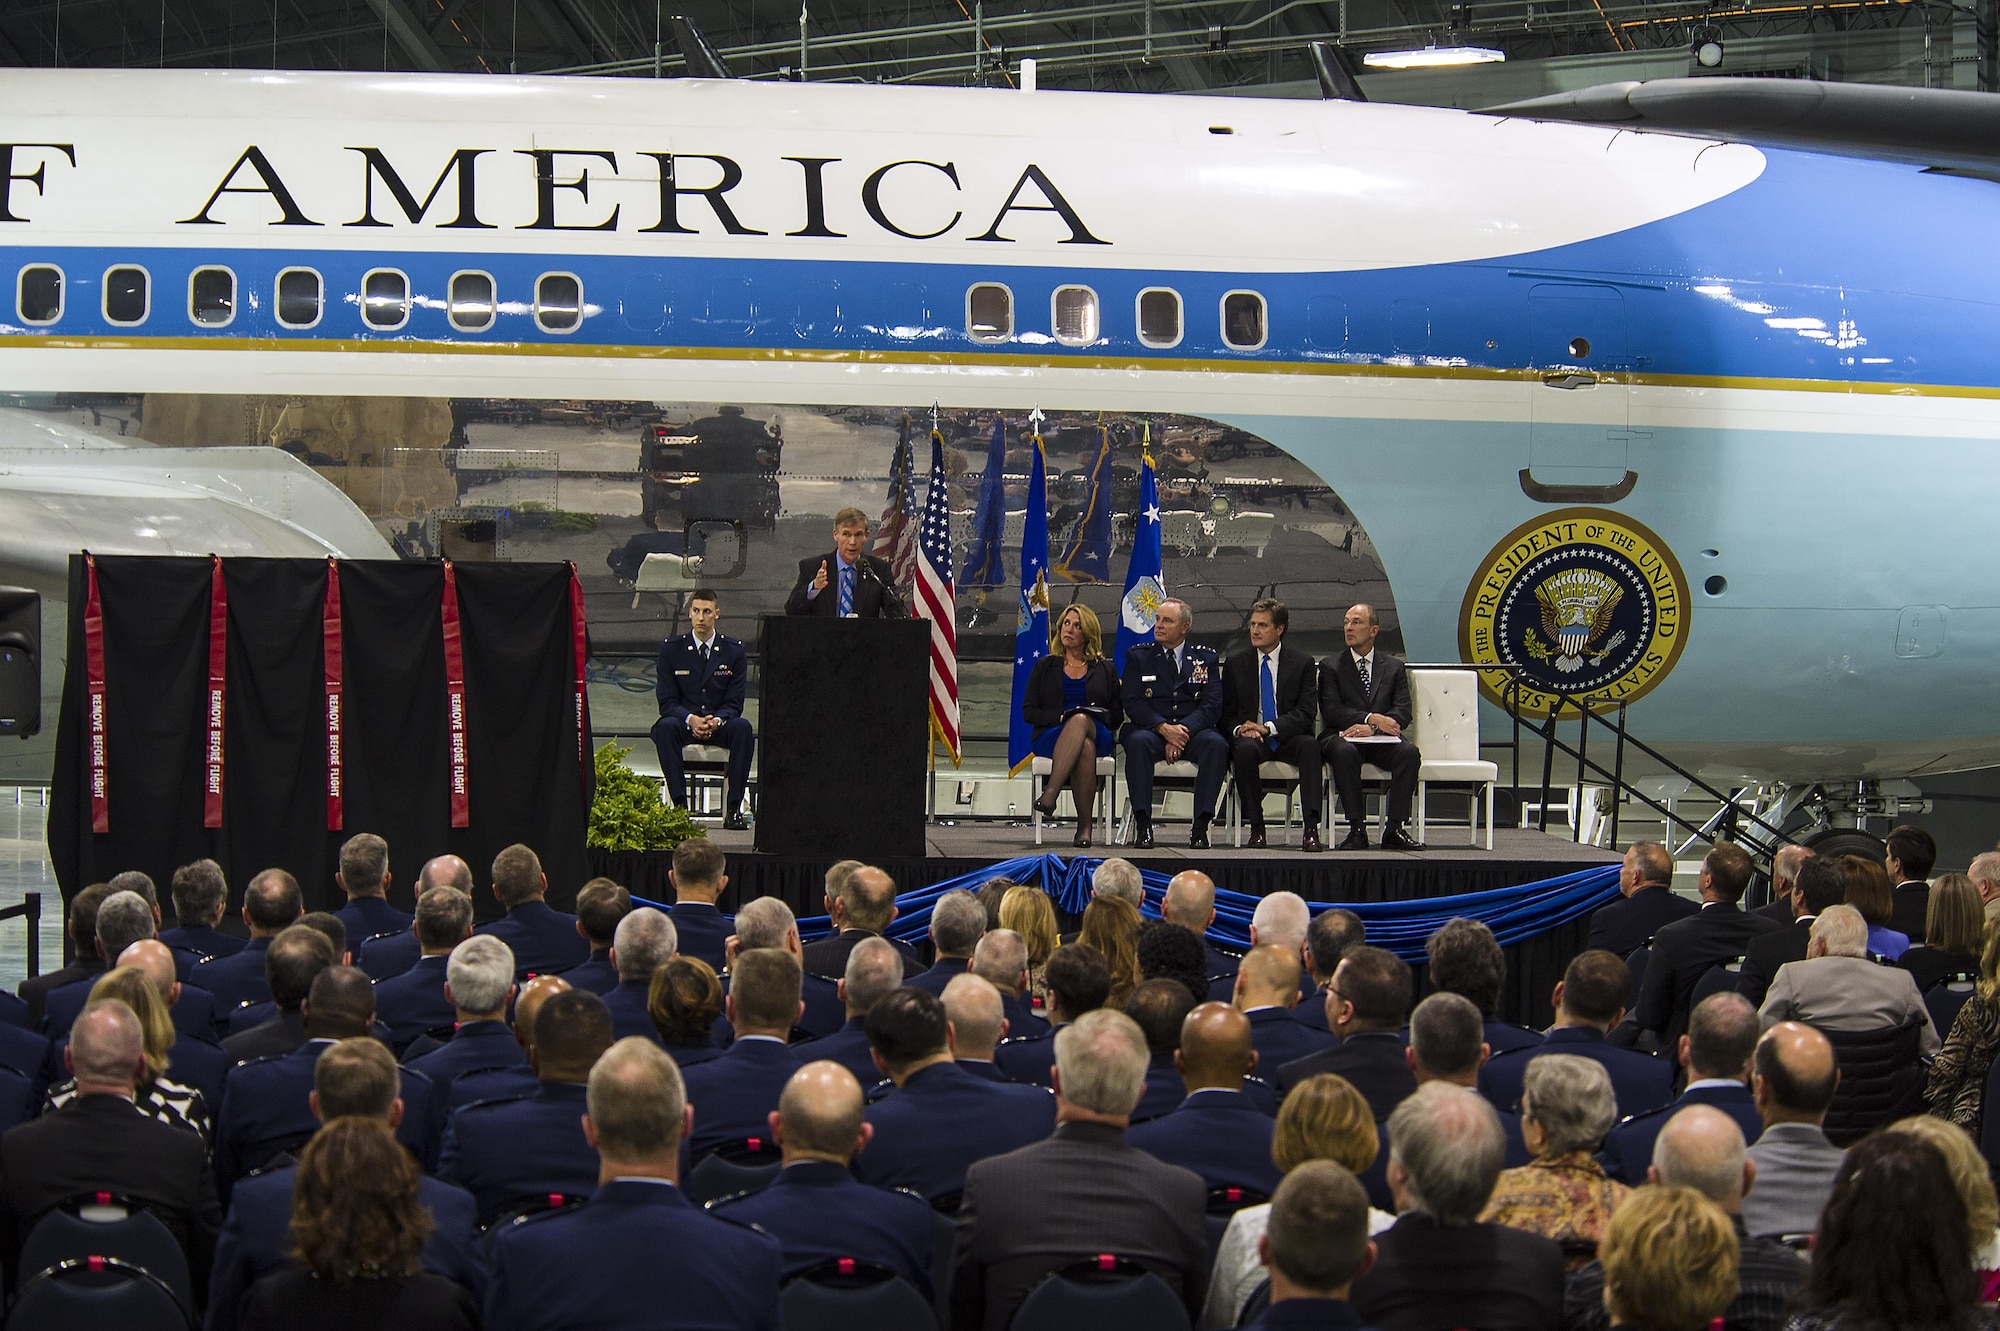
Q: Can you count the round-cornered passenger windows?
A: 11